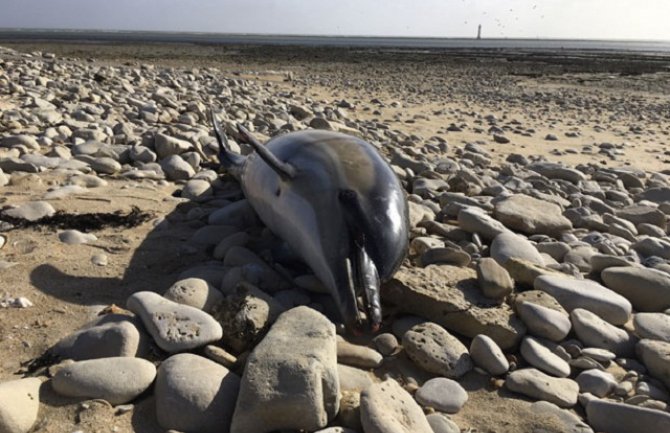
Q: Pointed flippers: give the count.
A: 2